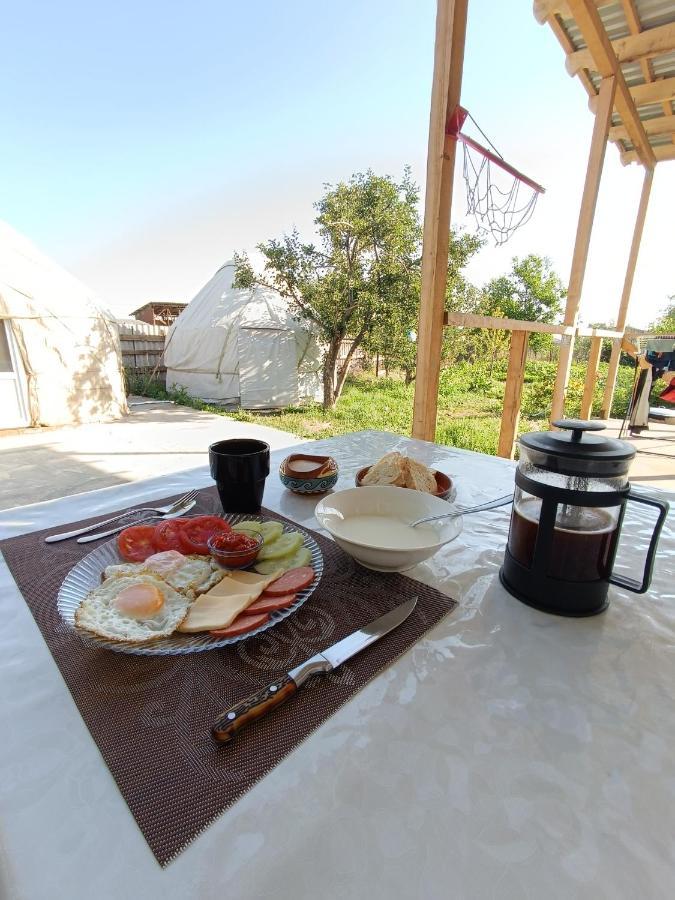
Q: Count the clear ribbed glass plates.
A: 1